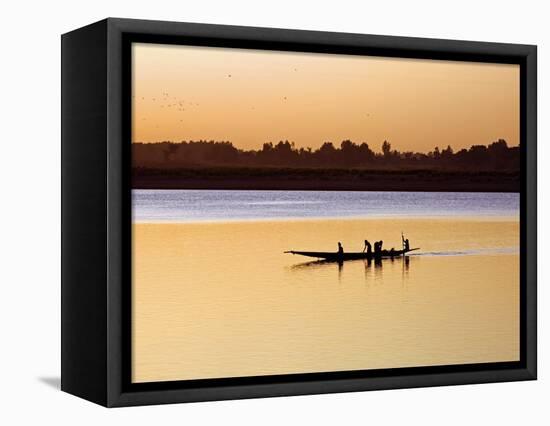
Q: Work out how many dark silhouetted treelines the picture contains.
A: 1